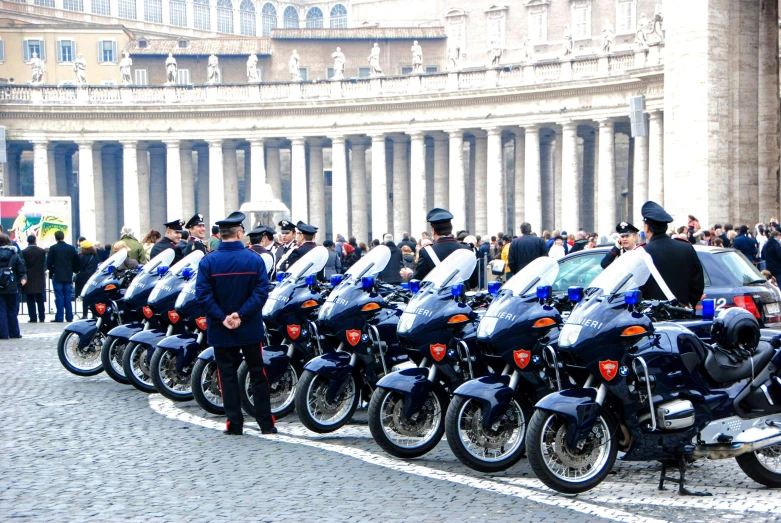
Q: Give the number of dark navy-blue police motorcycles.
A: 10